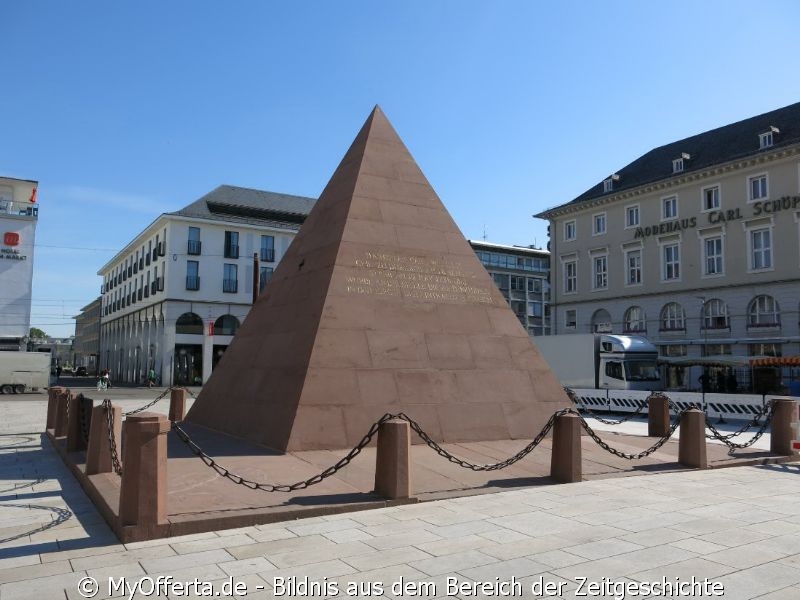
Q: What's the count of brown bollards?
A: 11